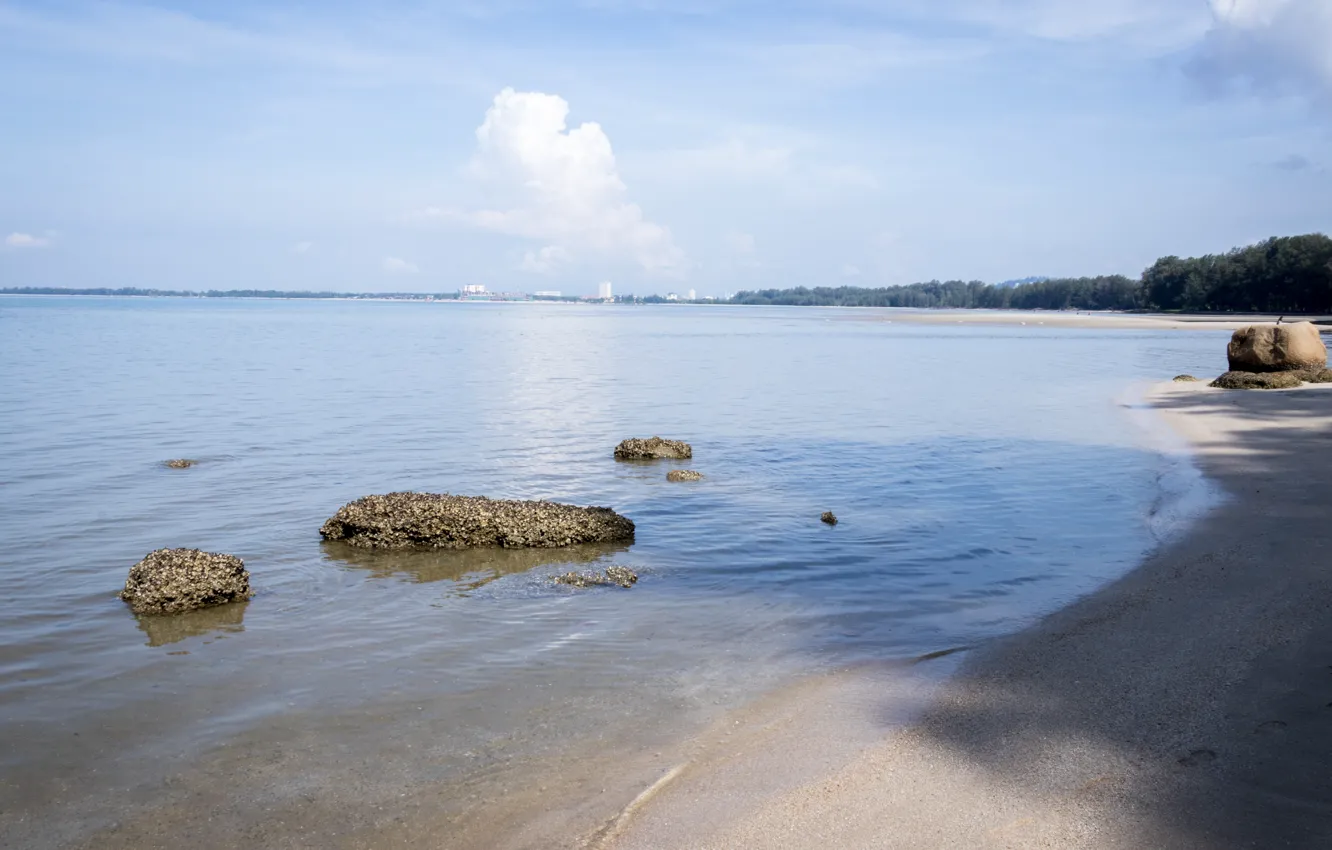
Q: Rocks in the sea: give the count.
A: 7